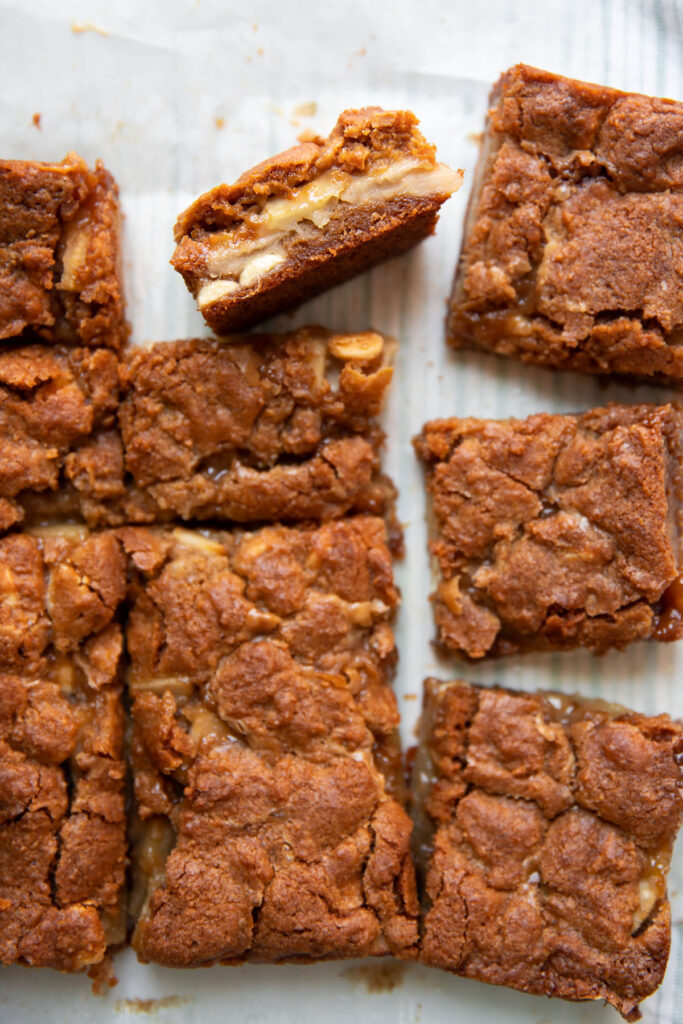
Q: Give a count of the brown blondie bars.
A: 9